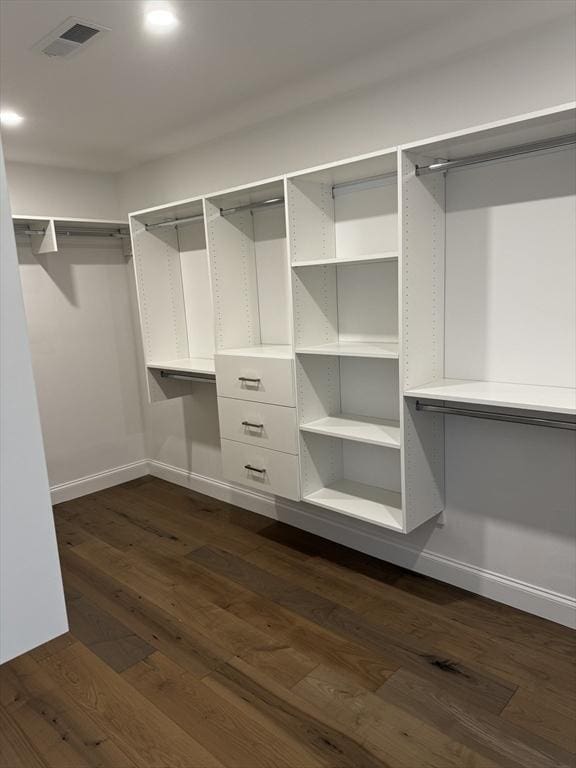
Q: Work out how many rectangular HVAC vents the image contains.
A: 1